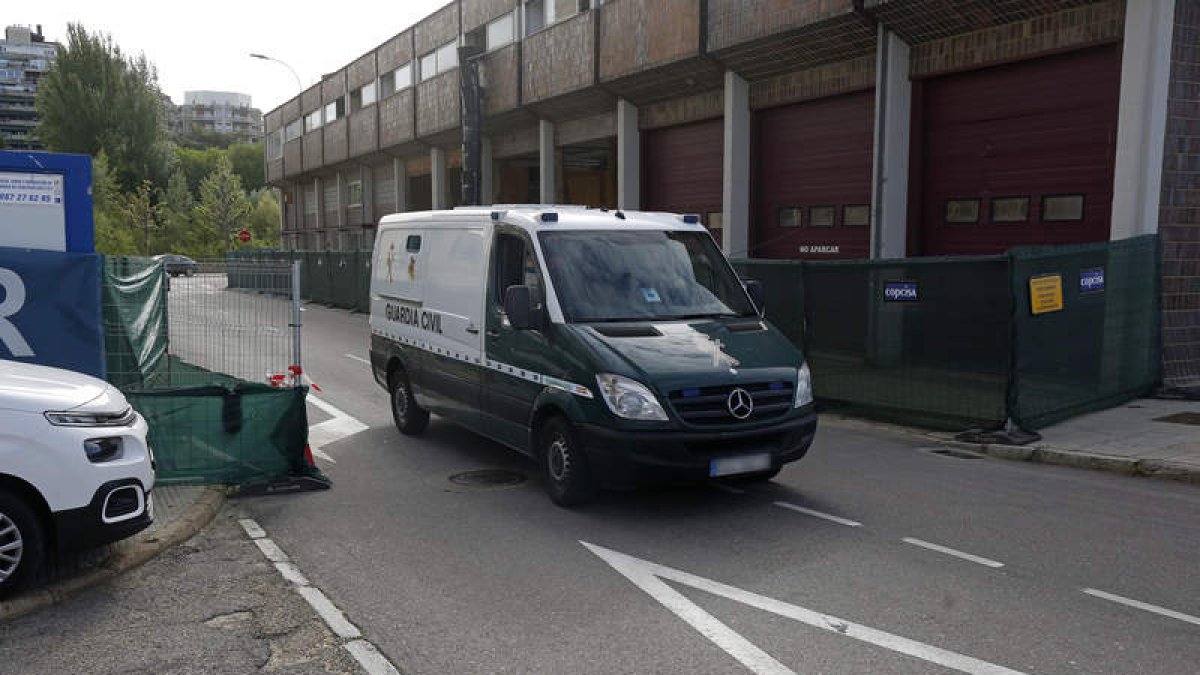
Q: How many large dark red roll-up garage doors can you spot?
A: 3